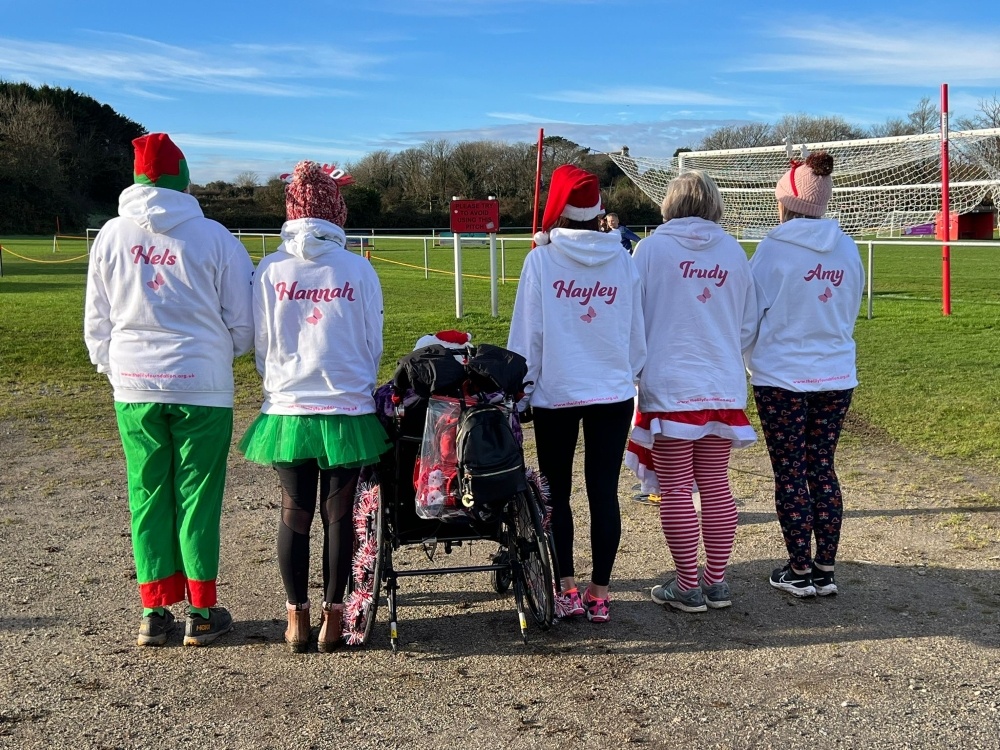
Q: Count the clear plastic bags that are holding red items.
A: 1